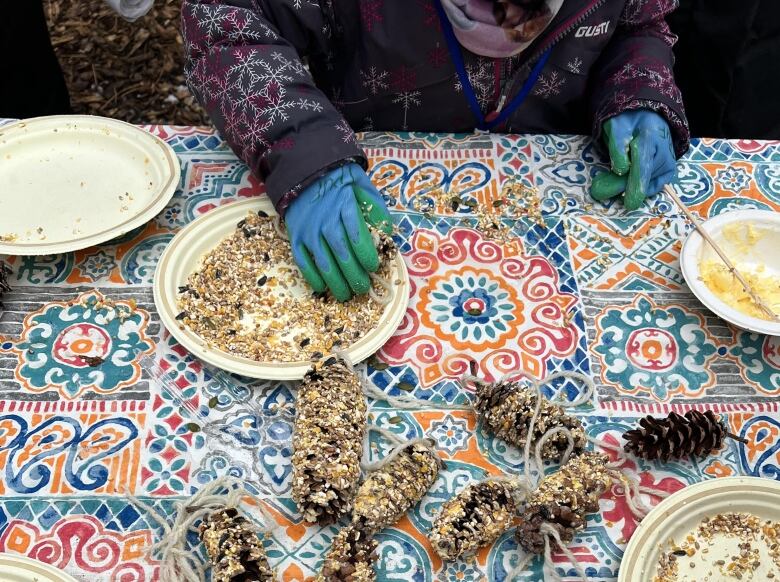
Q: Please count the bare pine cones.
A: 1